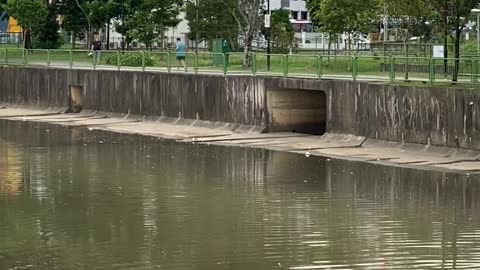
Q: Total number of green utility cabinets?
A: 1